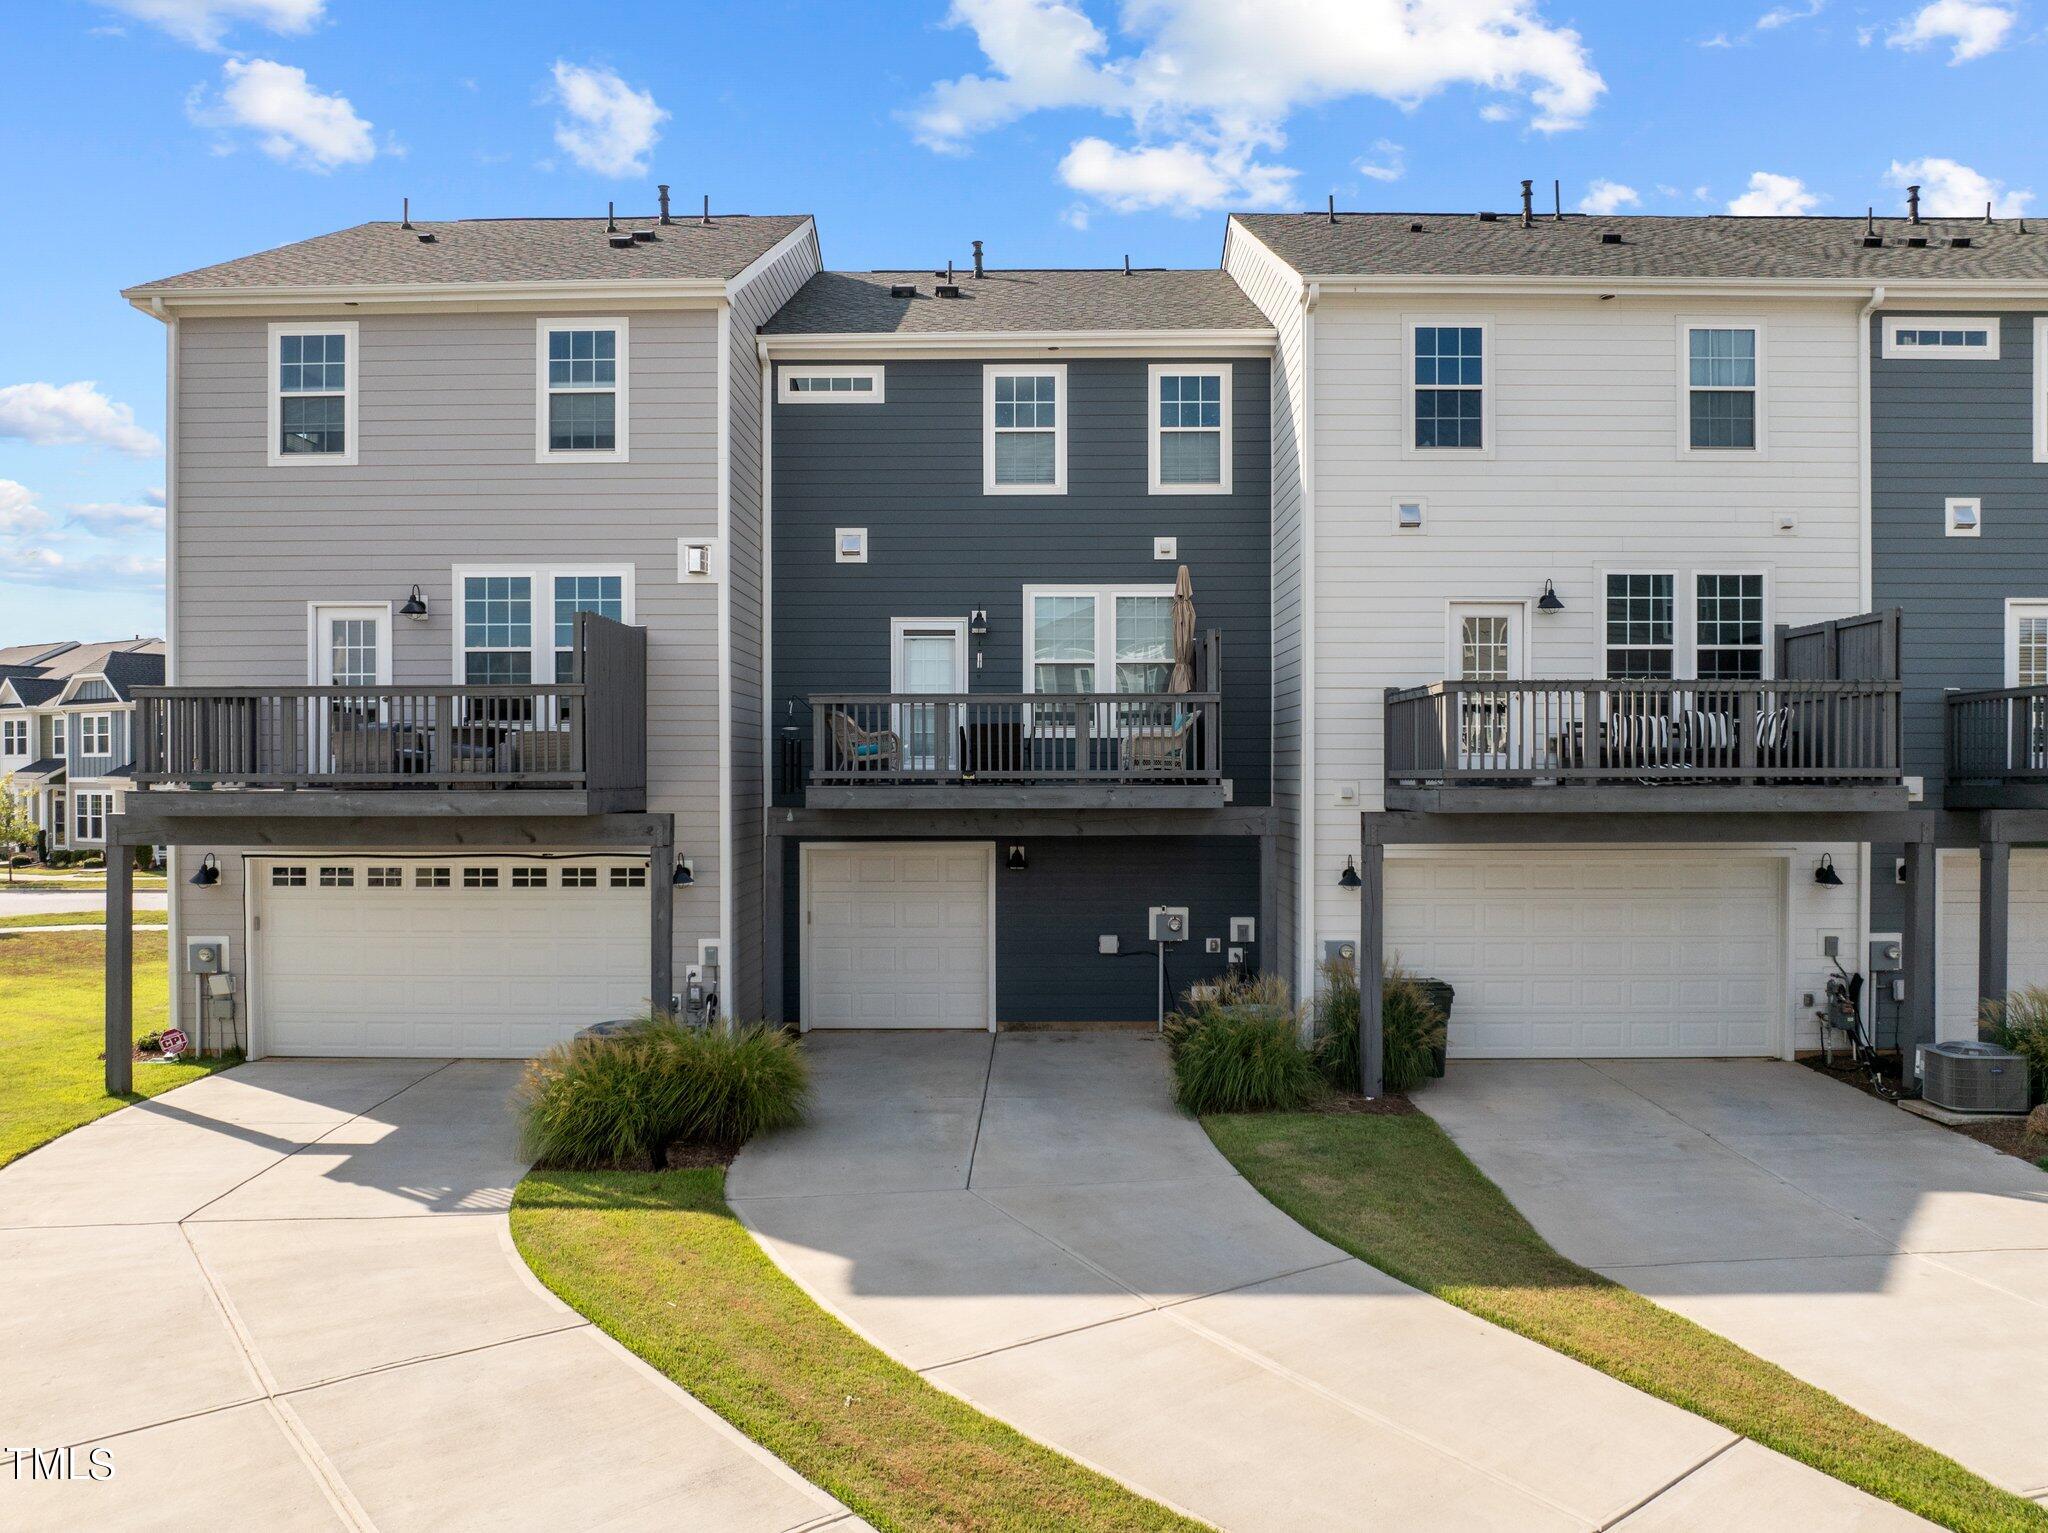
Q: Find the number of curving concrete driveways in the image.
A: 3